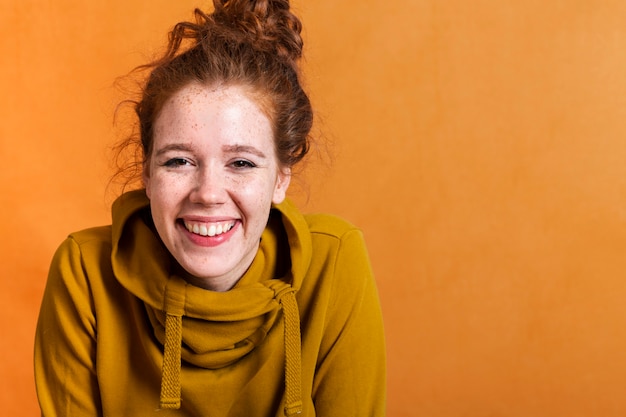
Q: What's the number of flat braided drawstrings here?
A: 2